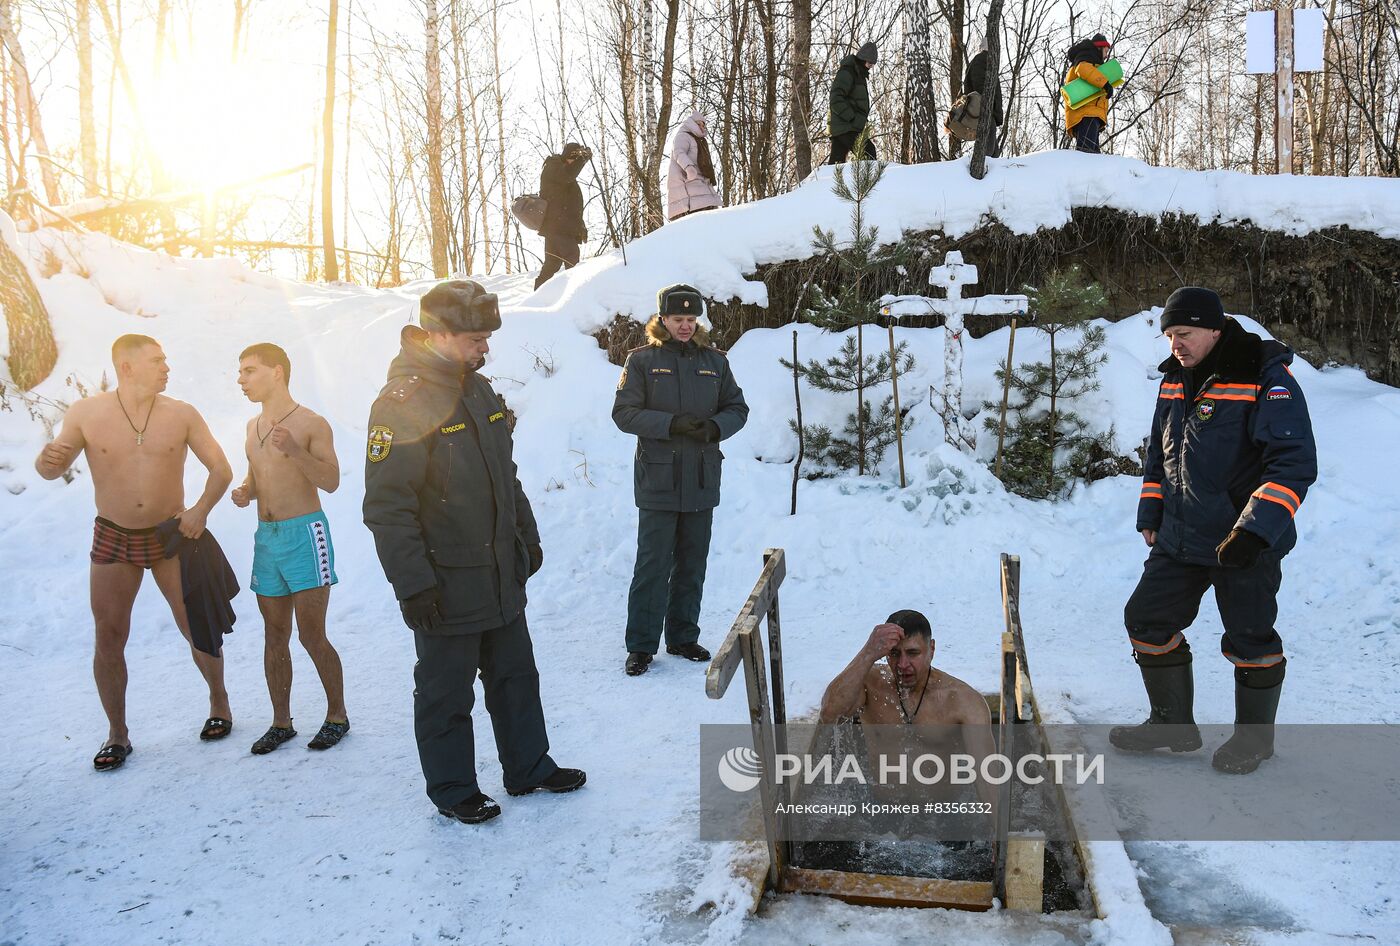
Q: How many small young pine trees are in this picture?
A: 2